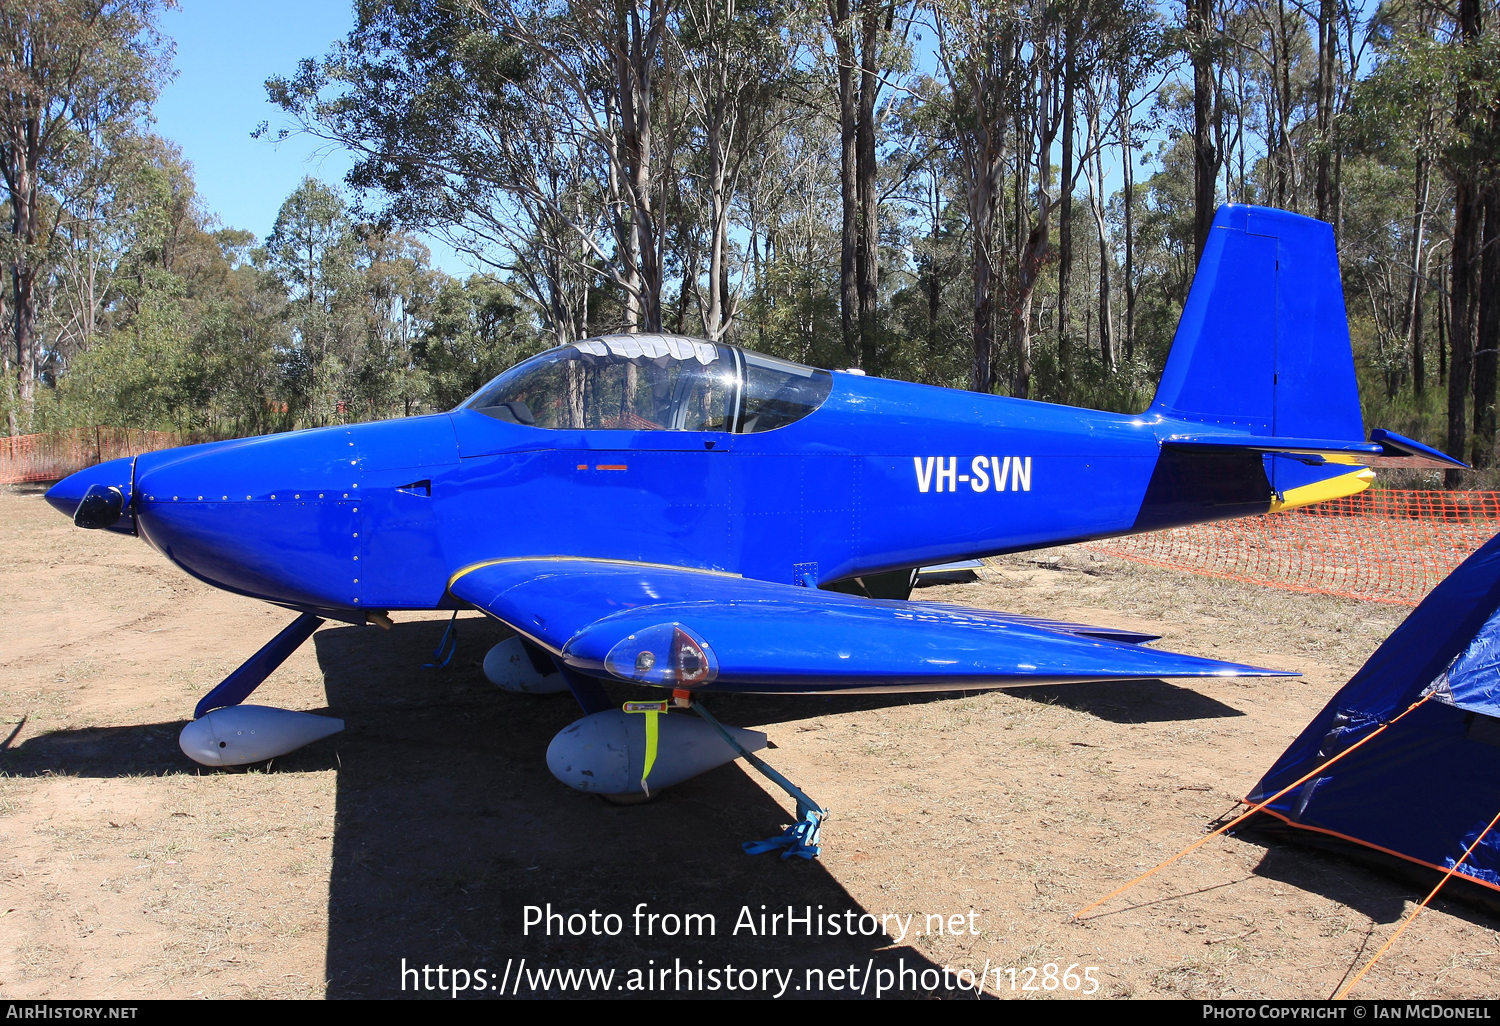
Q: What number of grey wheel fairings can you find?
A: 3